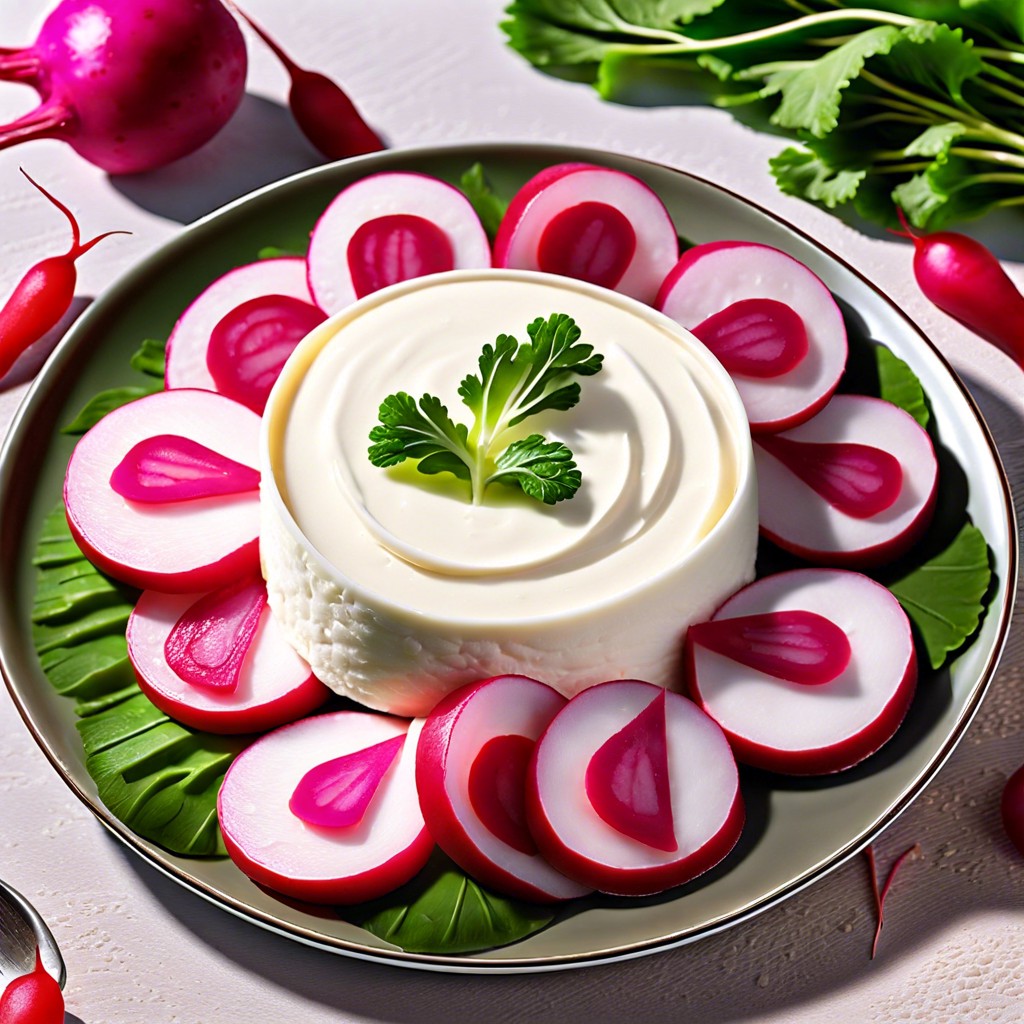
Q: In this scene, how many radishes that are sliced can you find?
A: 11